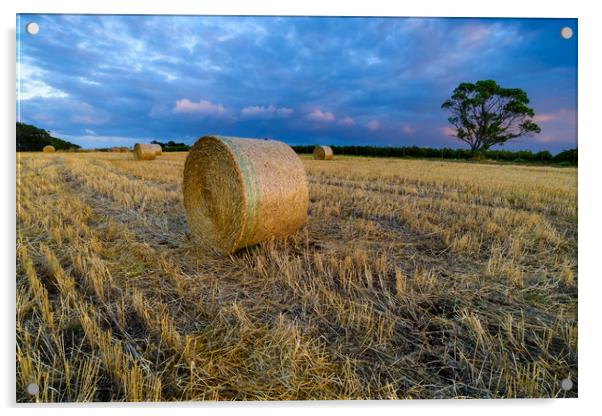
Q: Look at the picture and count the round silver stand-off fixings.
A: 4